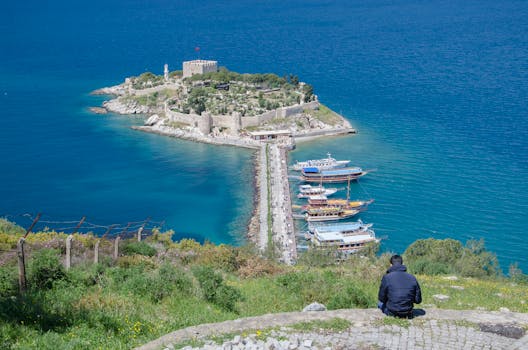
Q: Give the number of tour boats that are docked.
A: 7